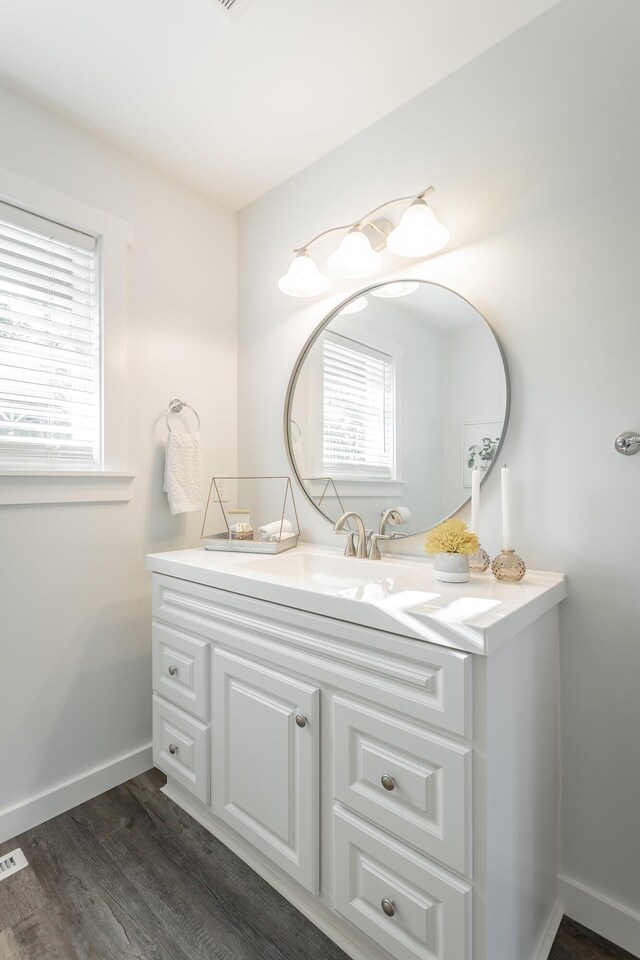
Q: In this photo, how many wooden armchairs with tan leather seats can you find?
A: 0